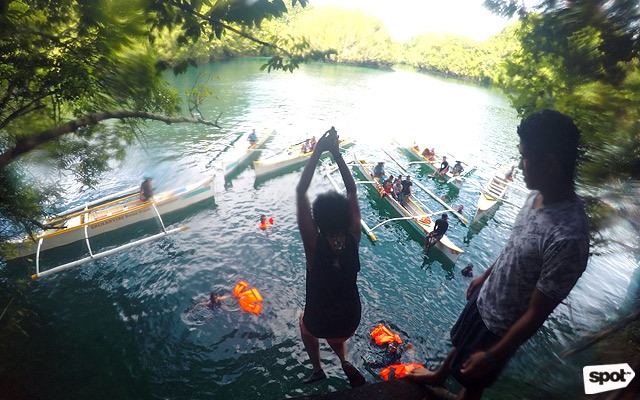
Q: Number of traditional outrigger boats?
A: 6